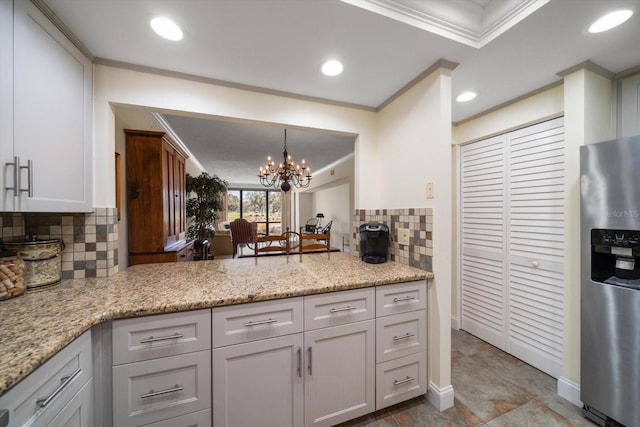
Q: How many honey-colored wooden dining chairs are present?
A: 2